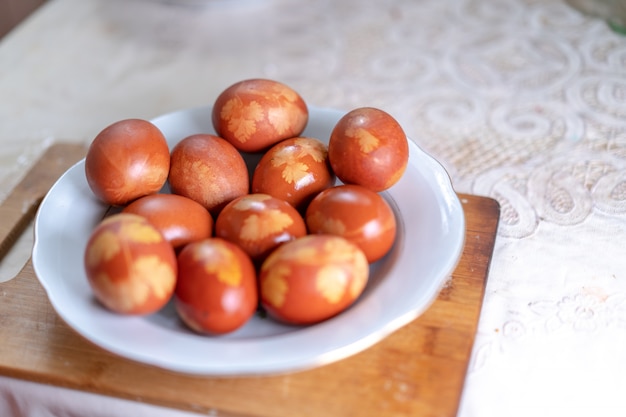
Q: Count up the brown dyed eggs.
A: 11